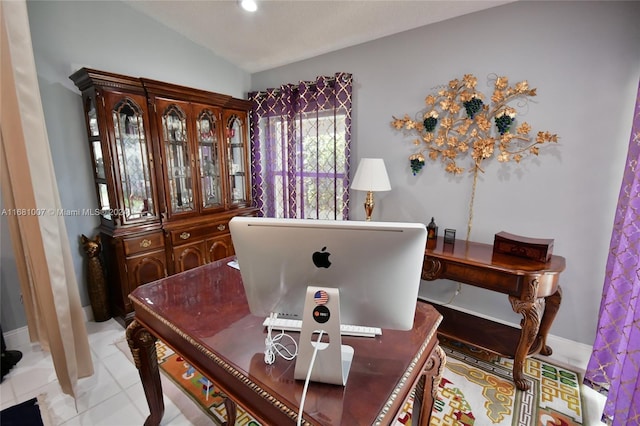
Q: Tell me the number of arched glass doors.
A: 4